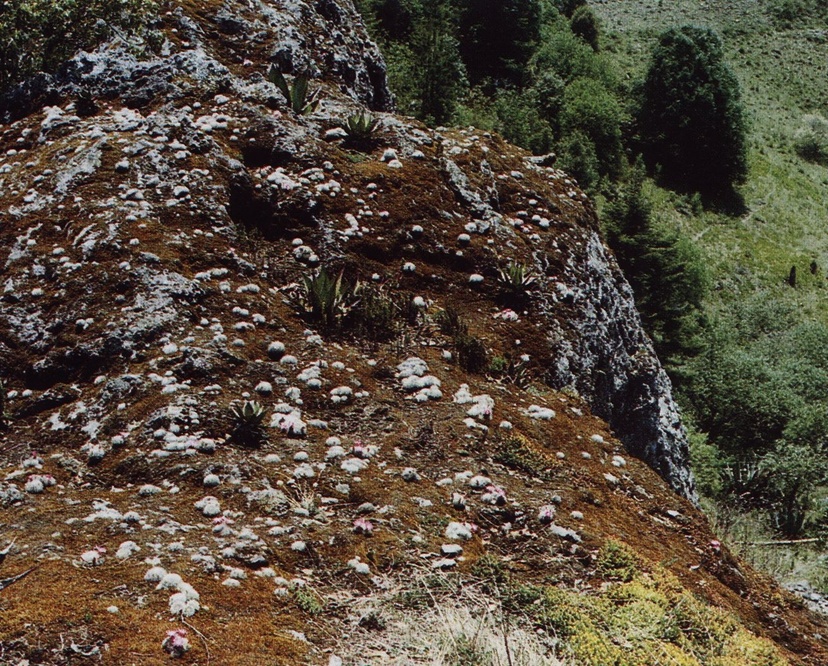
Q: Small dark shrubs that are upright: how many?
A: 2